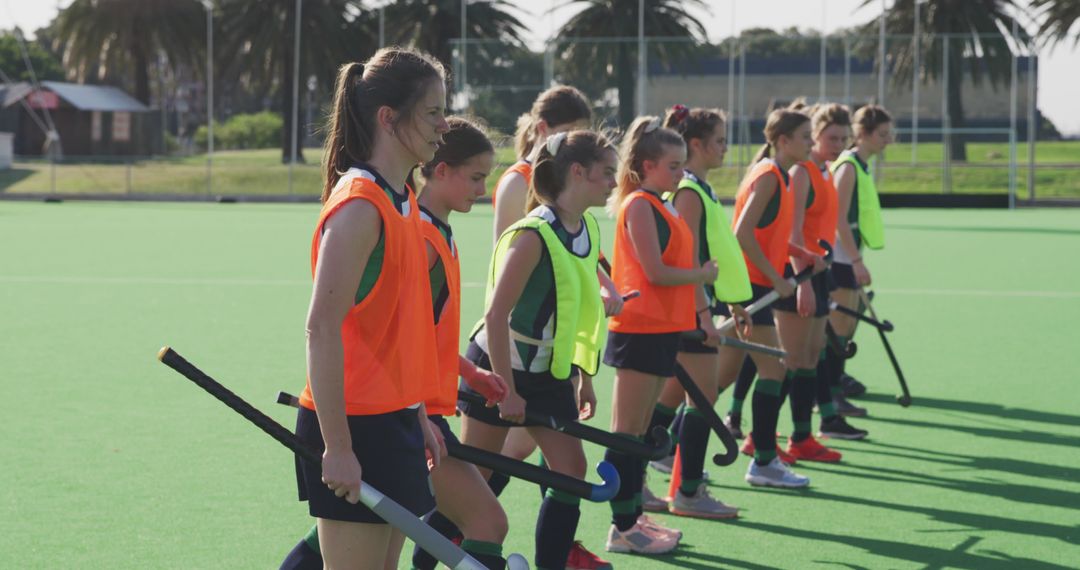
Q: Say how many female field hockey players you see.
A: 9